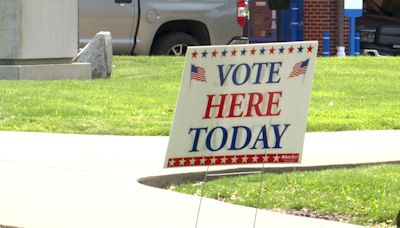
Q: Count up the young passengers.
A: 0